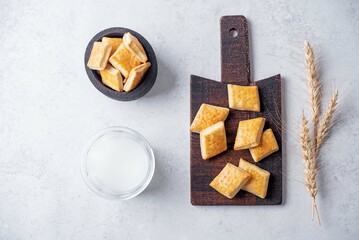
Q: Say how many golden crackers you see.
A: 13